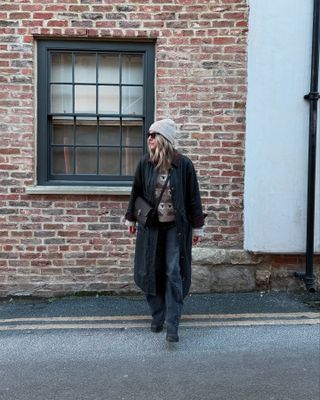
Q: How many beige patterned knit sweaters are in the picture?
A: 1